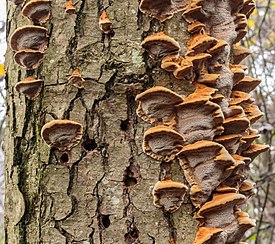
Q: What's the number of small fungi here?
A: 3